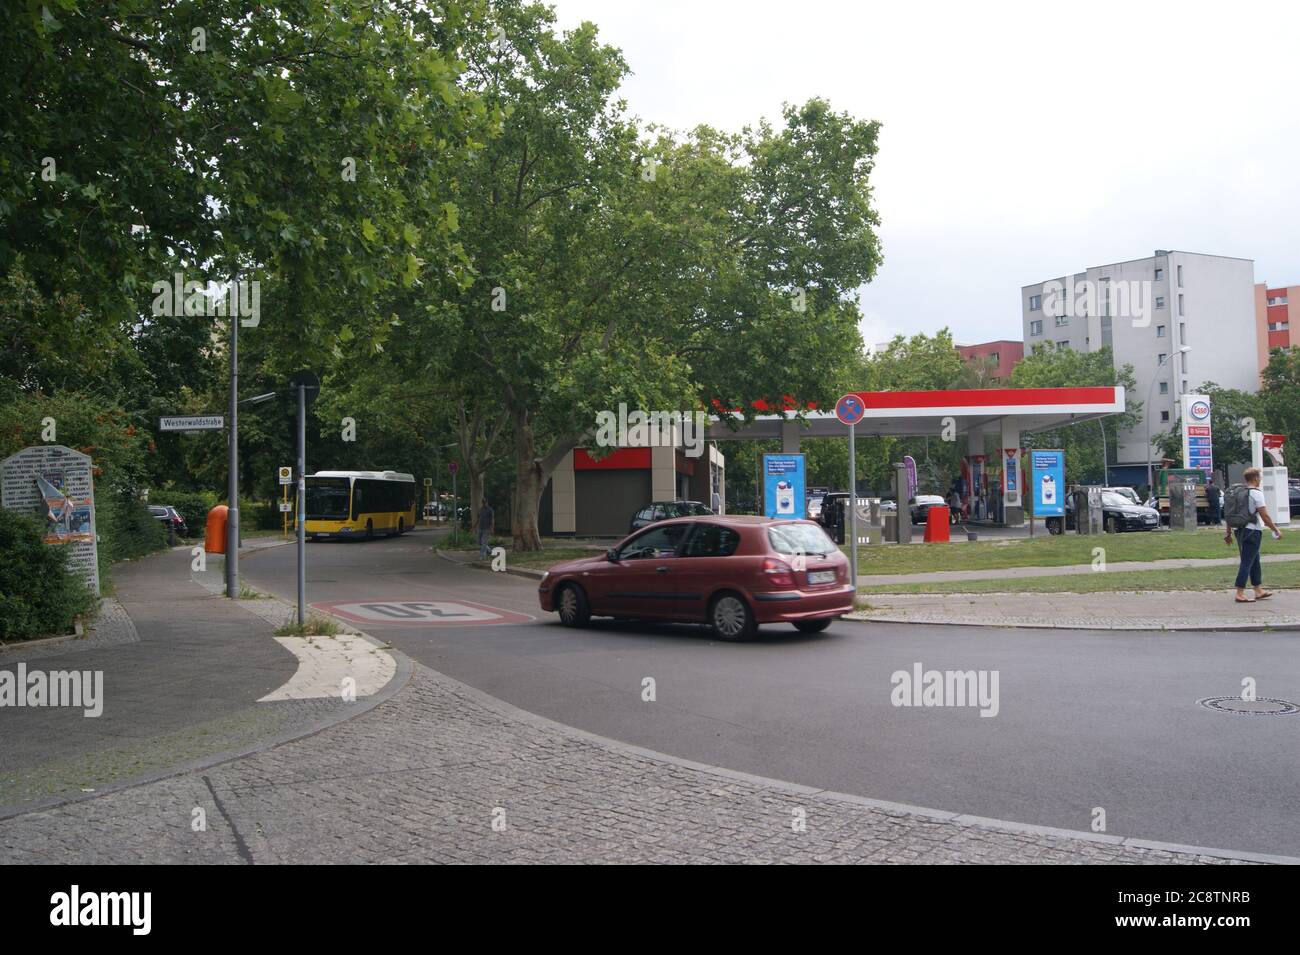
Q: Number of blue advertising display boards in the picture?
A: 2